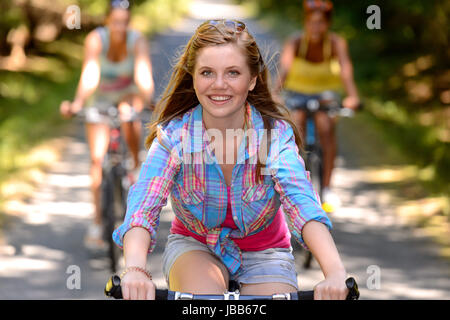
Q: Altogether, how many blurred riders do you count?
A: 2